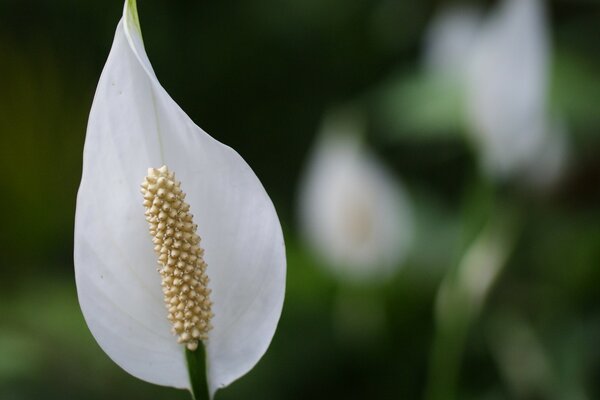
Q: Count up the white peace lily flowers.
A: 3